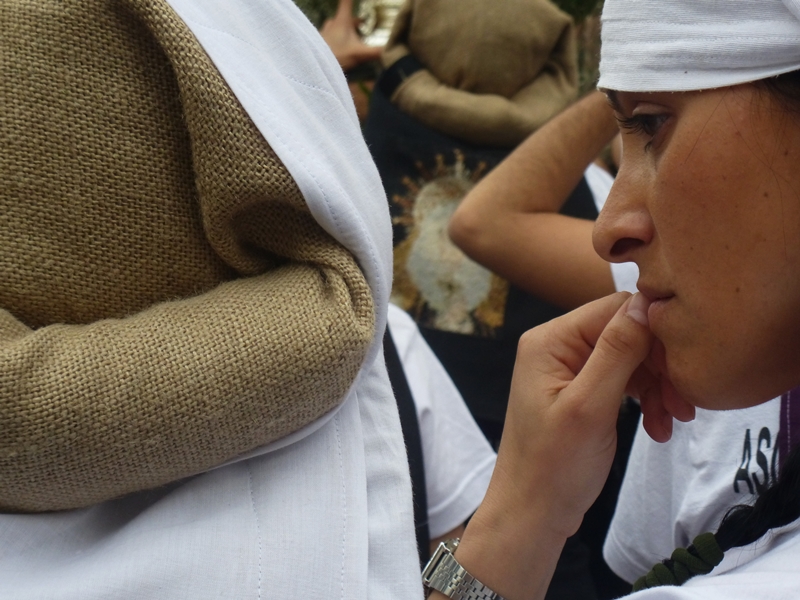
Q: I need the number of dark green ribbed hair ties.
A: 1